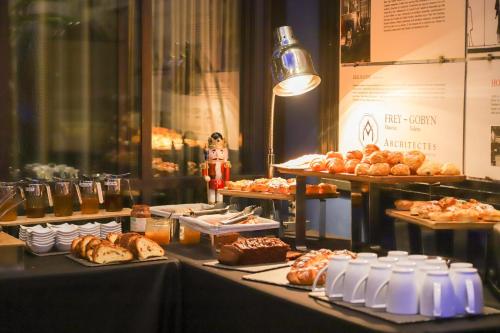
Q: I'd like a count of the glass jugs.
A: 5